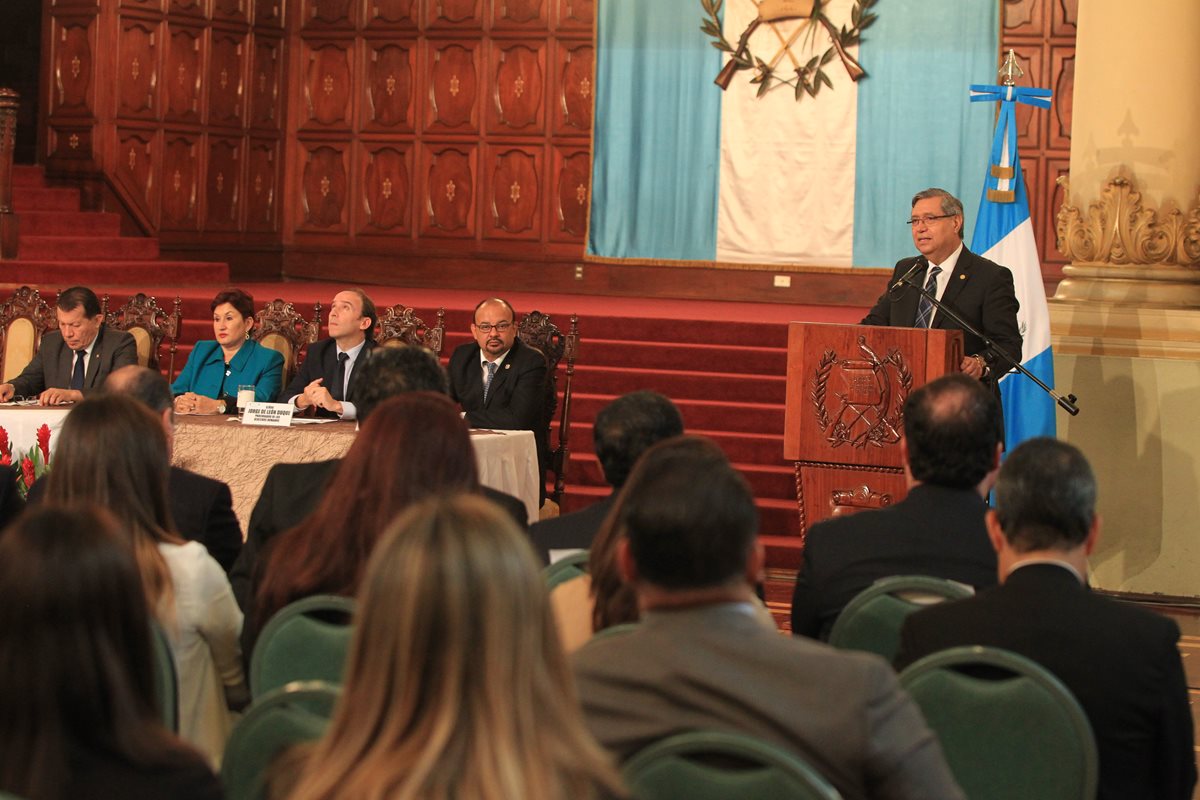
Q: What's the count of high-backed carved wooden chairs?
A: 5